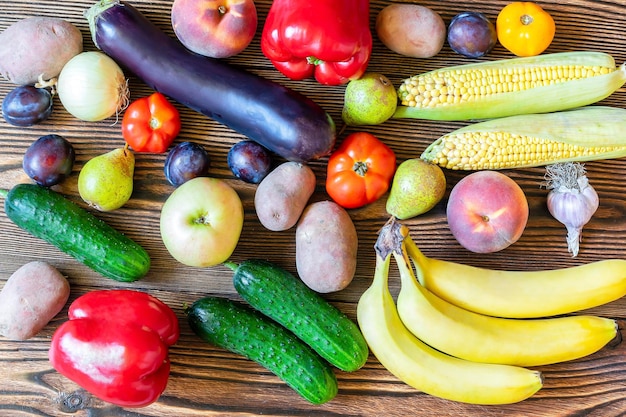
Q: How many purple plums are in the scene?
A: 5